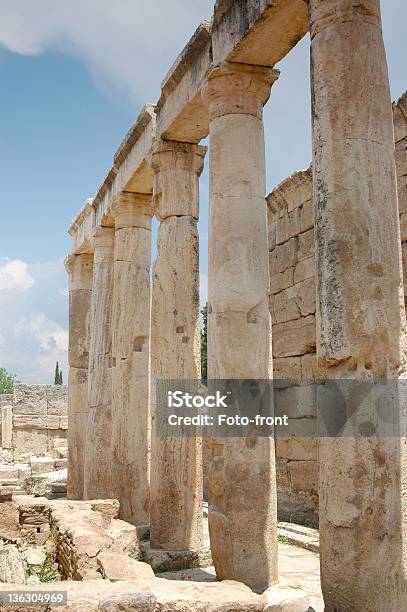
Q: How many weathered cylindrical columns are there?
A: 6